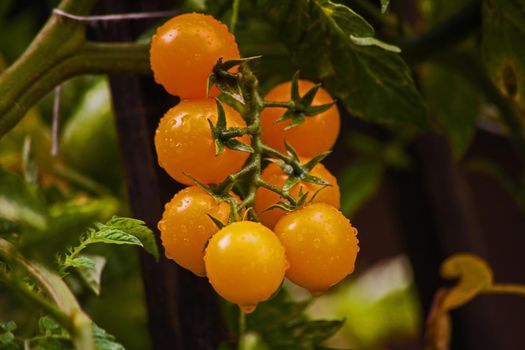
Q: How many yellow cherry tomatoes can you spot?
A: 7